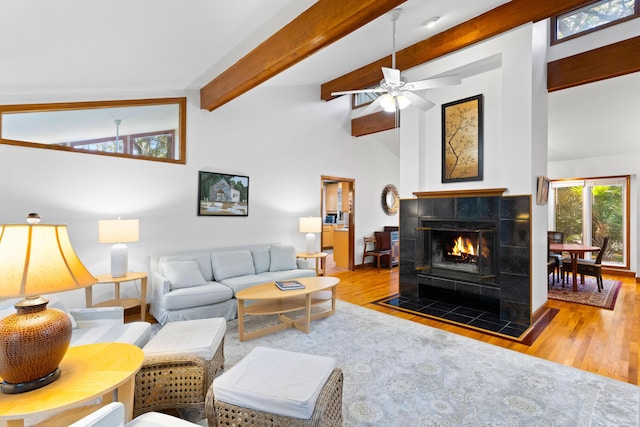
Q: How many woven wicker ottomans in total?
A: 2